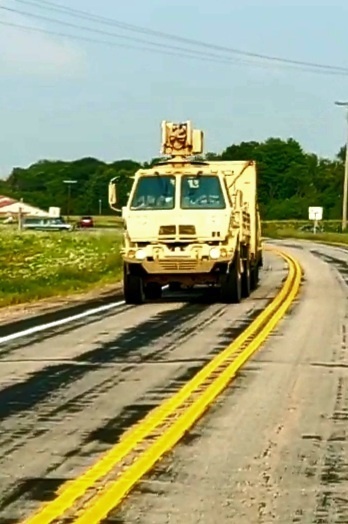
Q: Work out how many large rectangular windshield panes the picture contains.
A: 2